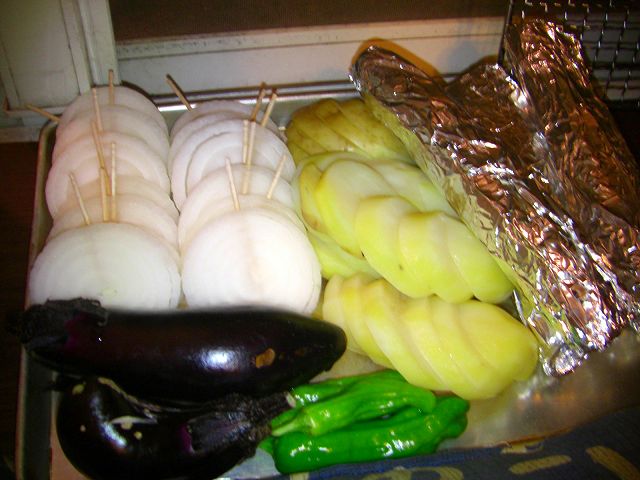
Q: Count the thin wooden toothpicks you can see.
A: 14